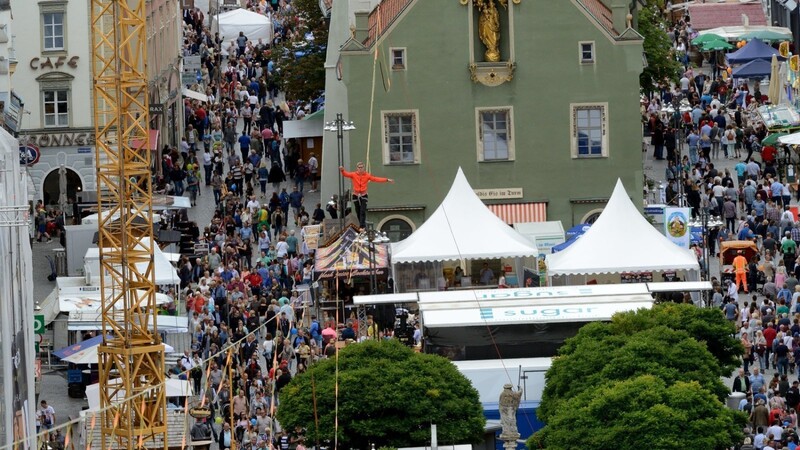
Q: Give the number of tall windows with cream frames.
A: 3